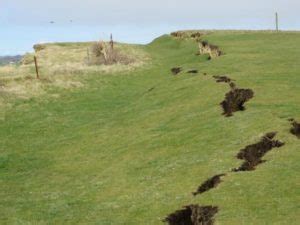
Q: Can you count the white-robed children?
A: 0